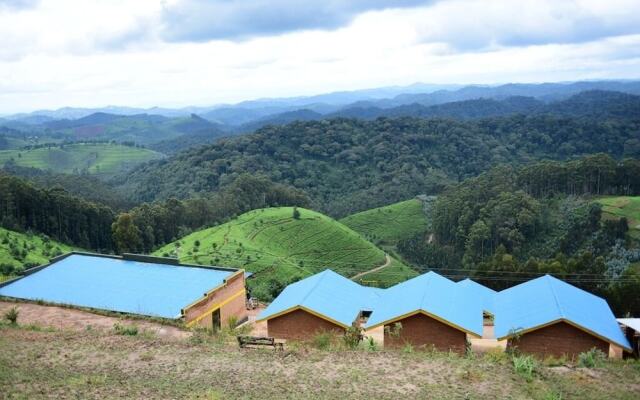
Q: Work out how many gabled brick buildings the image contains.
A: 3